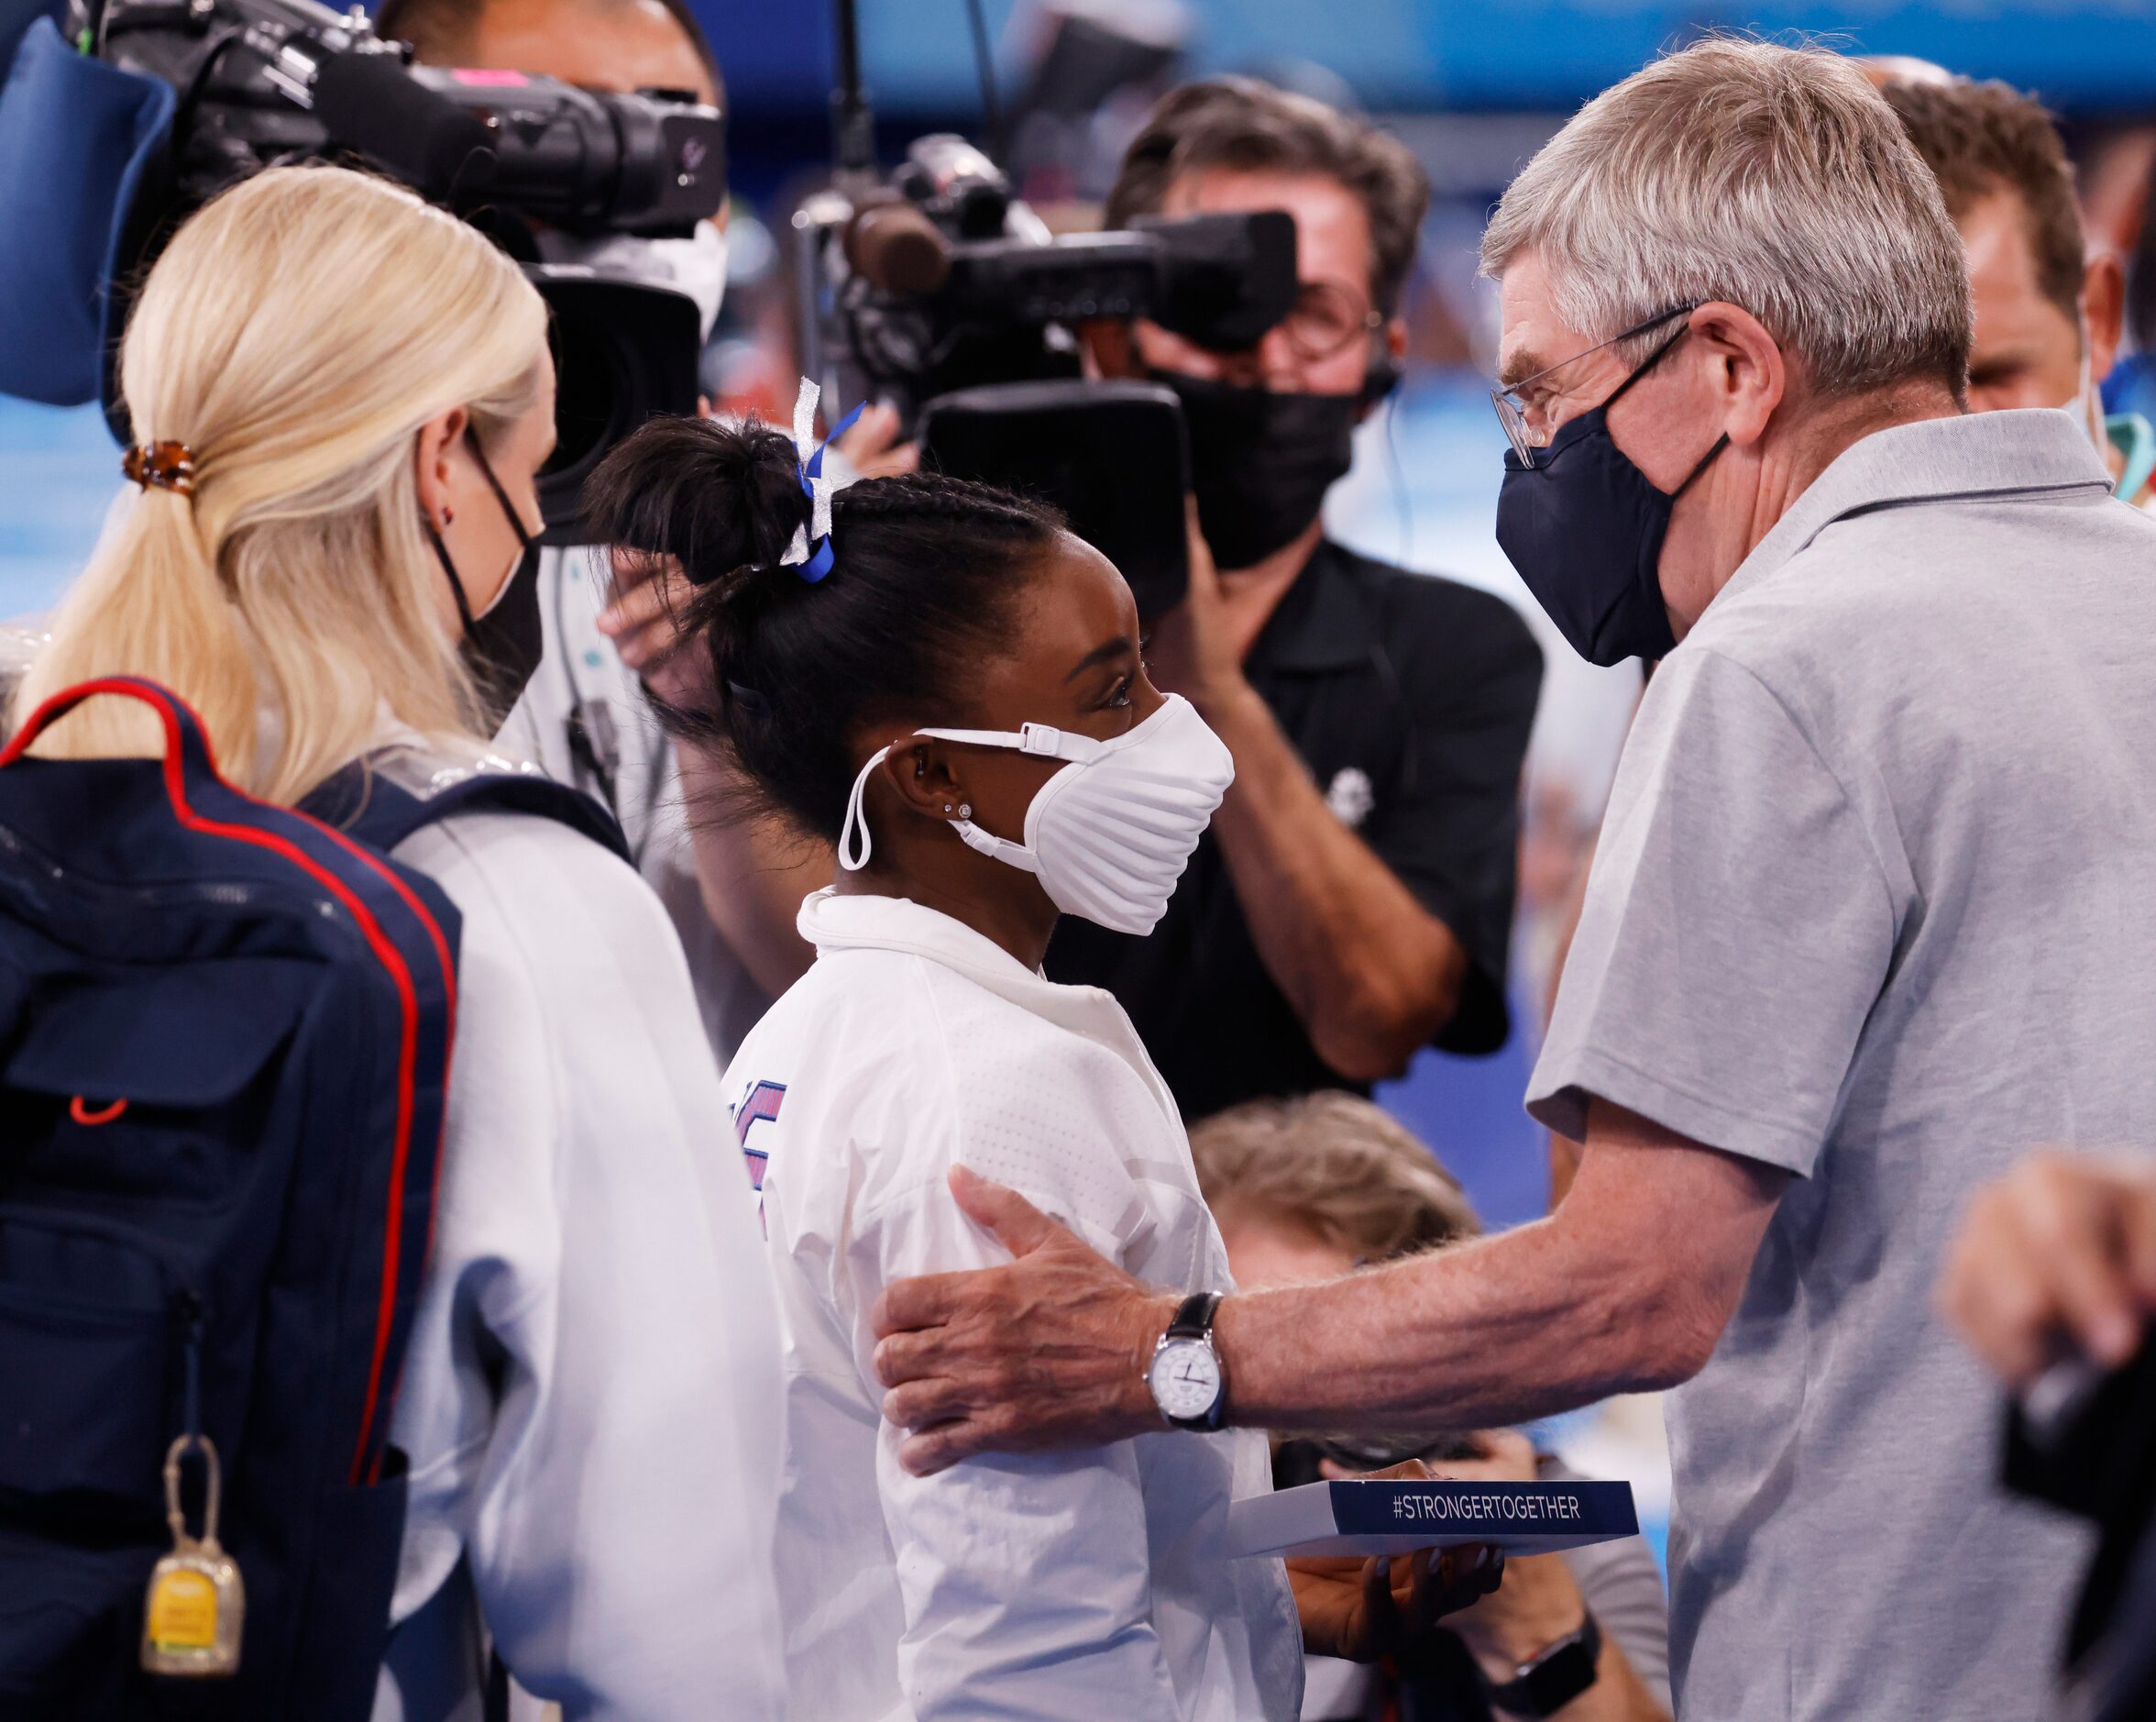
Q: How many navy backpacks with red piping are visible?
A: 1